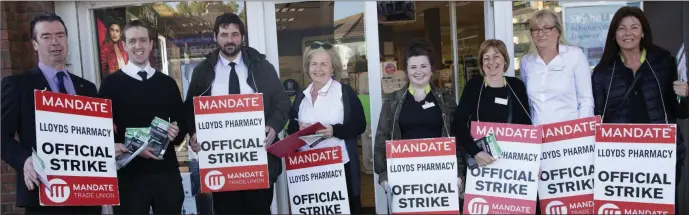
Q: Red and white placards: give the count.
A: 7